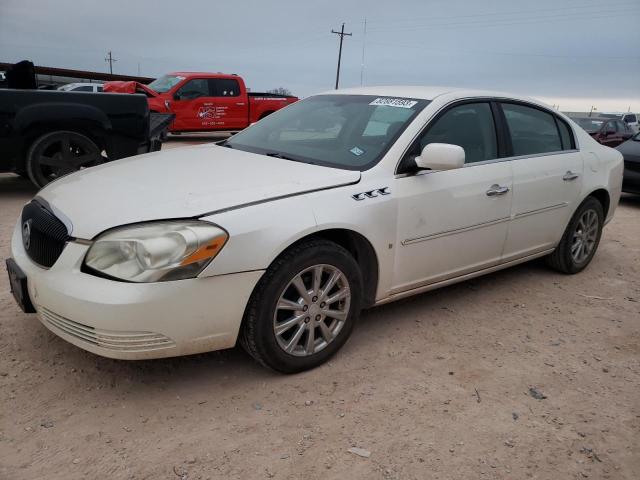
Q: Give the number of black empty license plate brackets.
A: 1